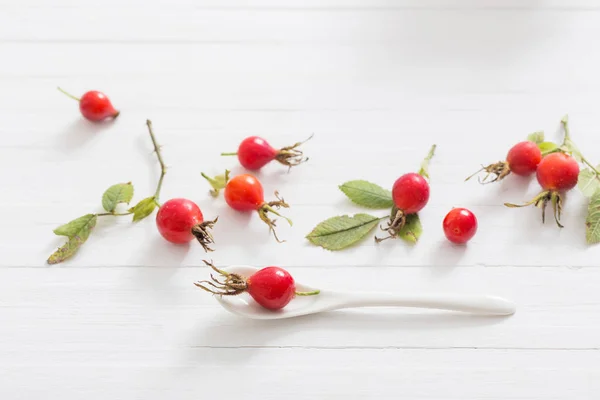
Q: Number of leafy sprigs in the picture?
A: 3